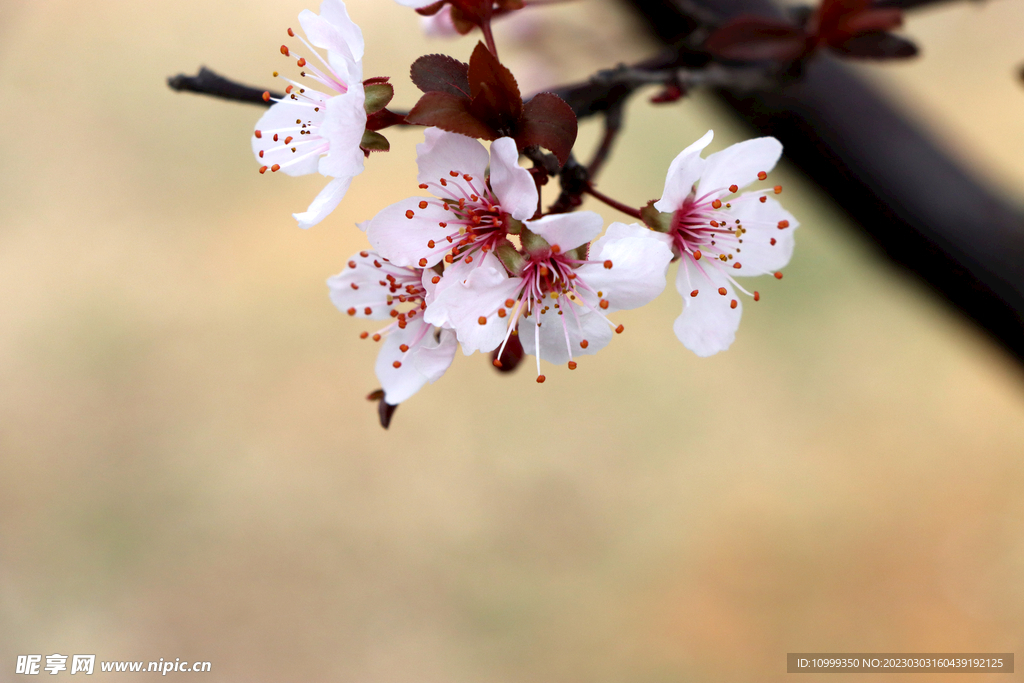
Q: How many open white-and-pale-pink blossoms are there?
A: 5